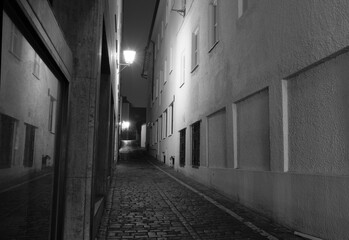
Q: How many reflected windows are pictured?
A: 5